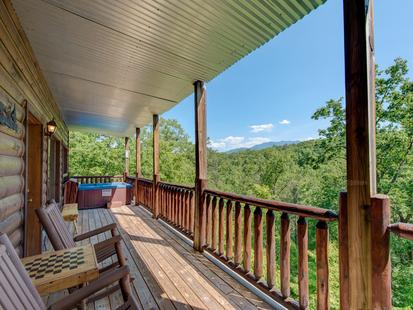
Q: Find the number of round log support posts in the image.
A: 5